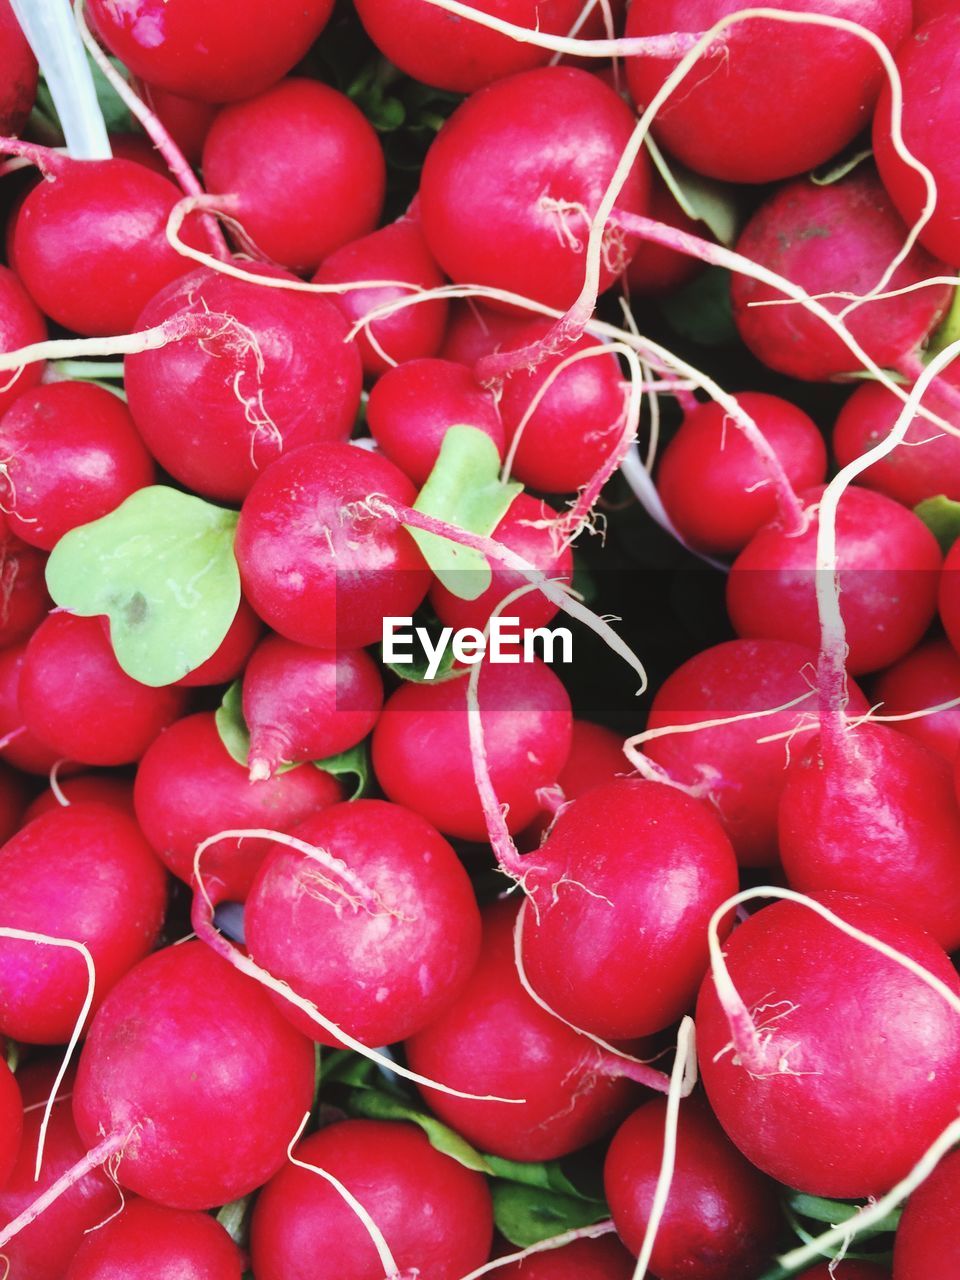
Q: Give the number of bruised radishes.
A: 1